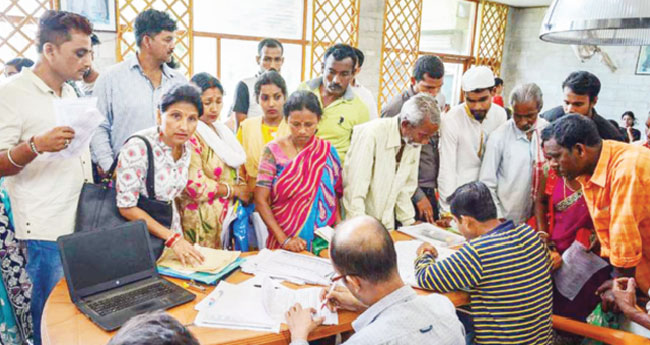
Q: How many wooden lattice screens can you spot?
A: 5